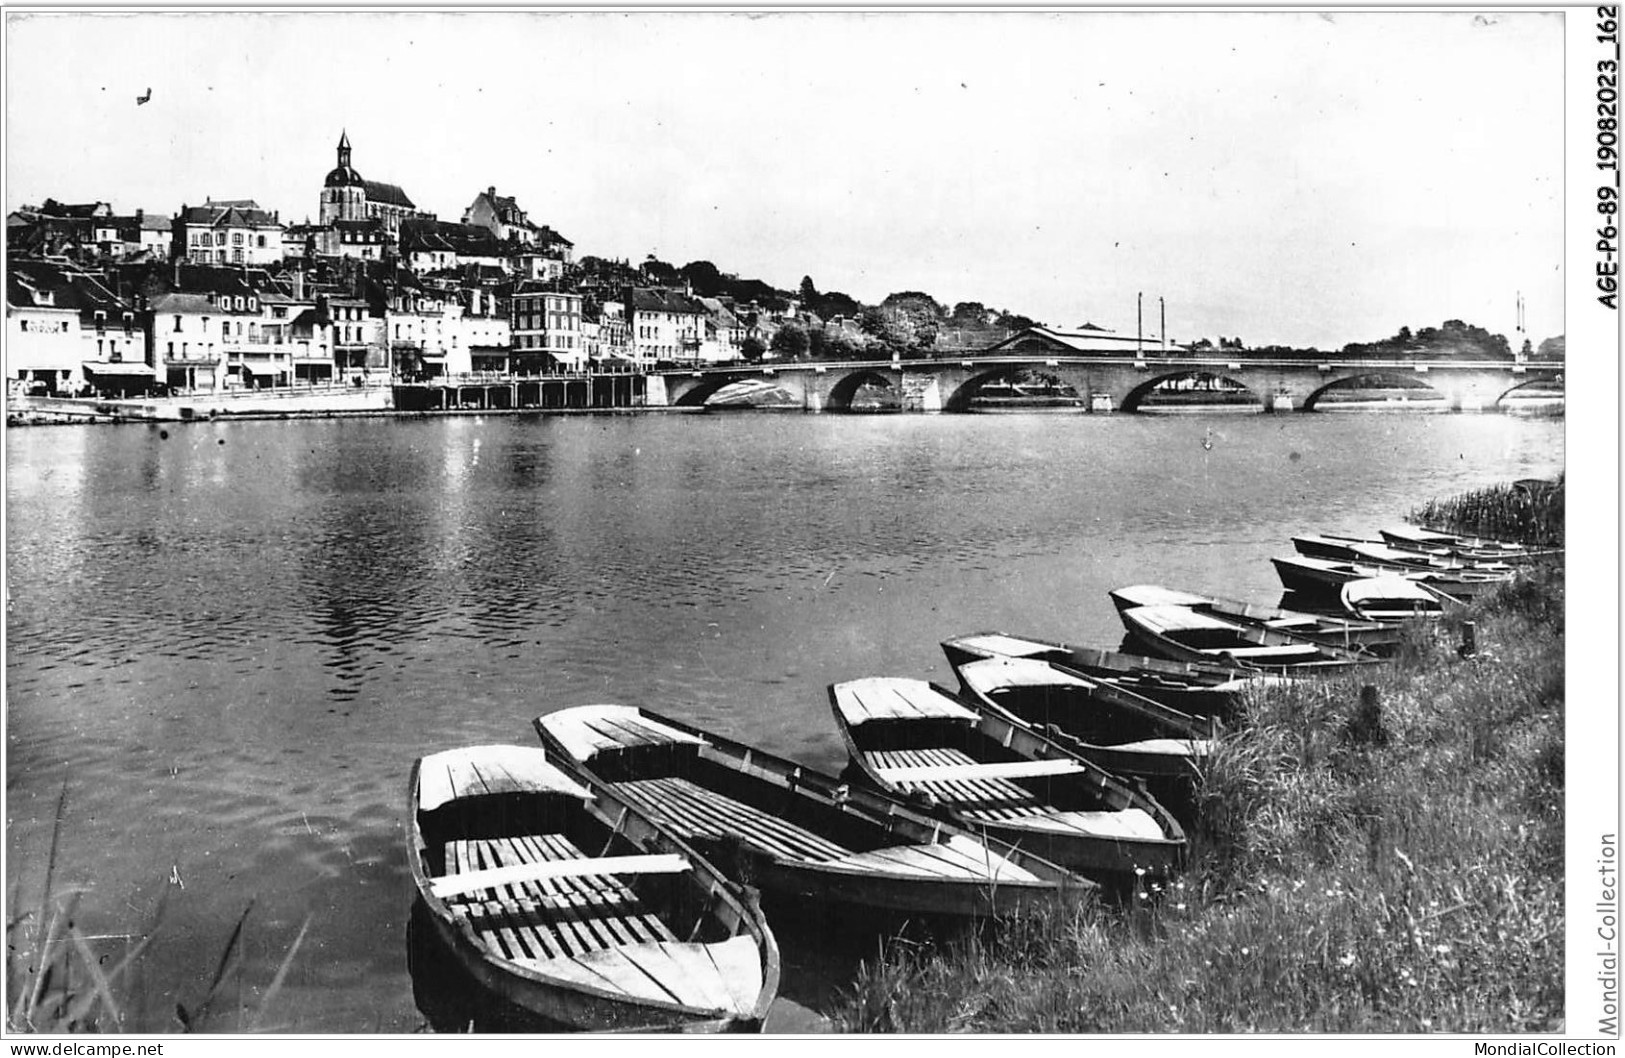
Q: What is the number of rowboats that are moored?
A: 12